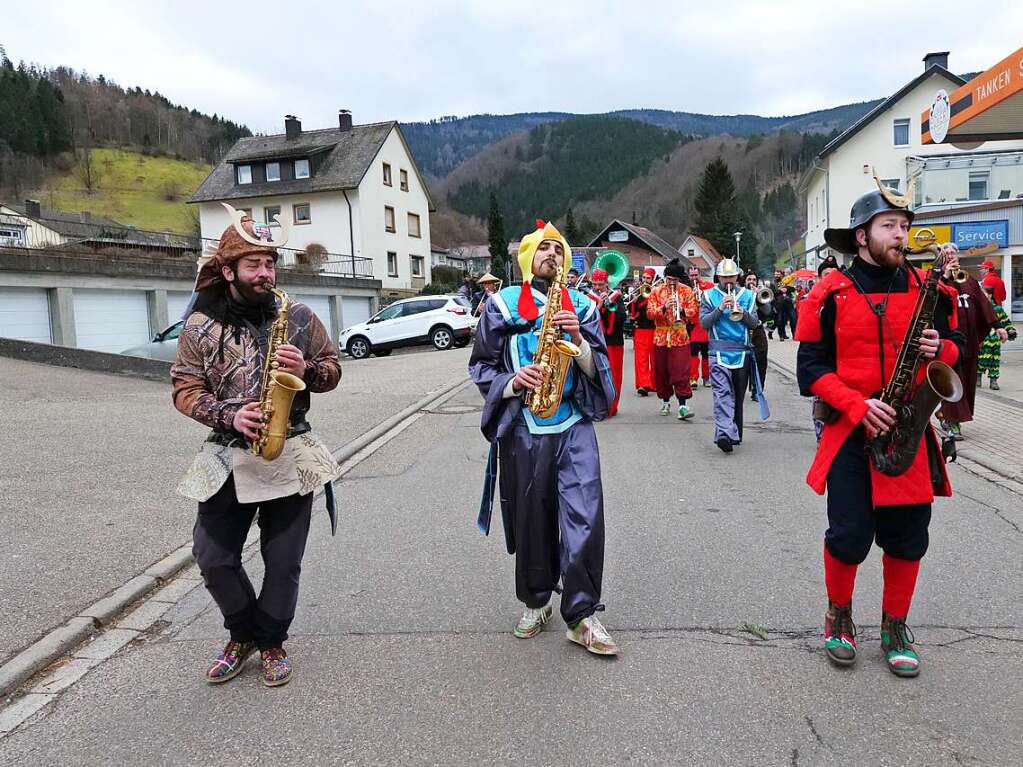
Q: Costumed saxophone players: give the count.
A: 3